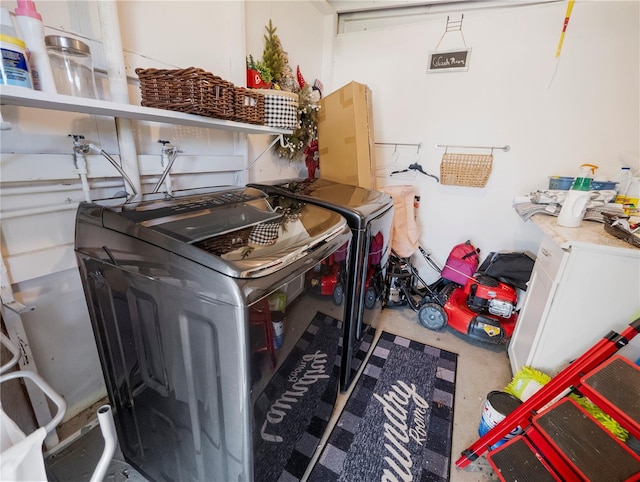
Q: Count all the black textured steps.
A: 3